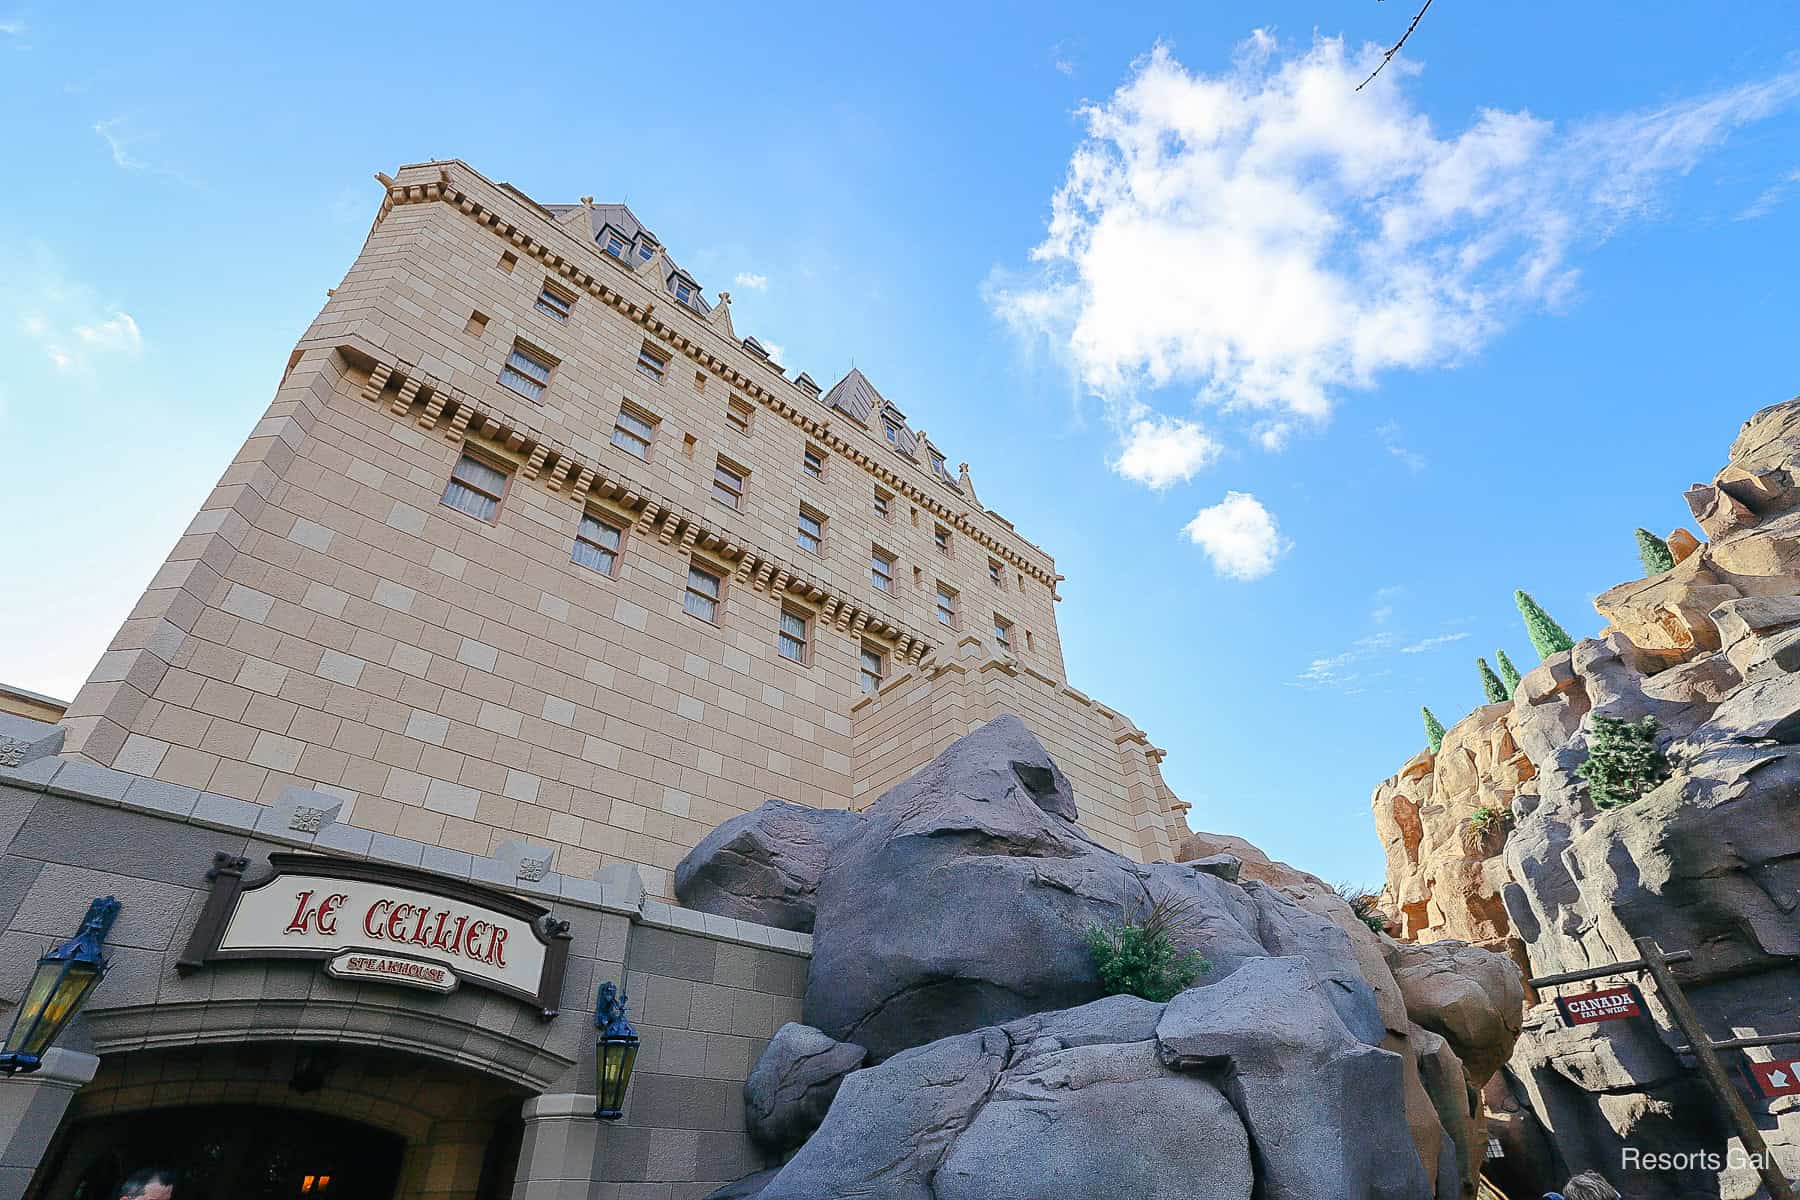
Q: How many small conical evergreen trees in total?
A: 5